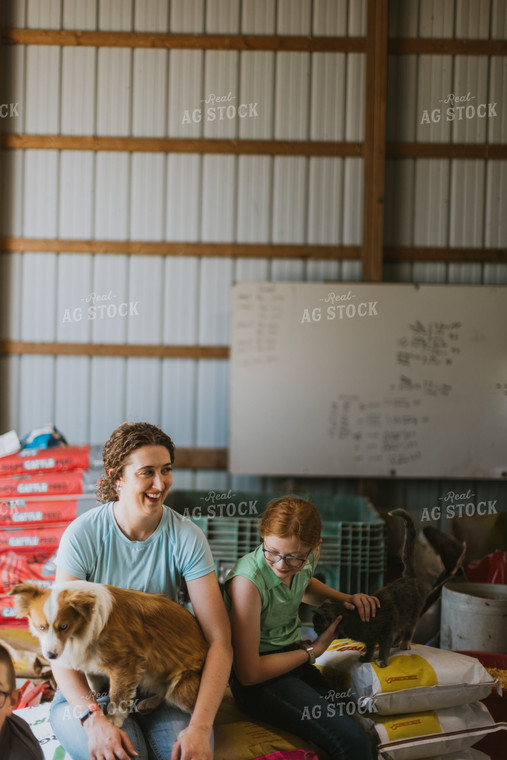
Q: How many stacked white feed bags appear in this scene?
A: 3